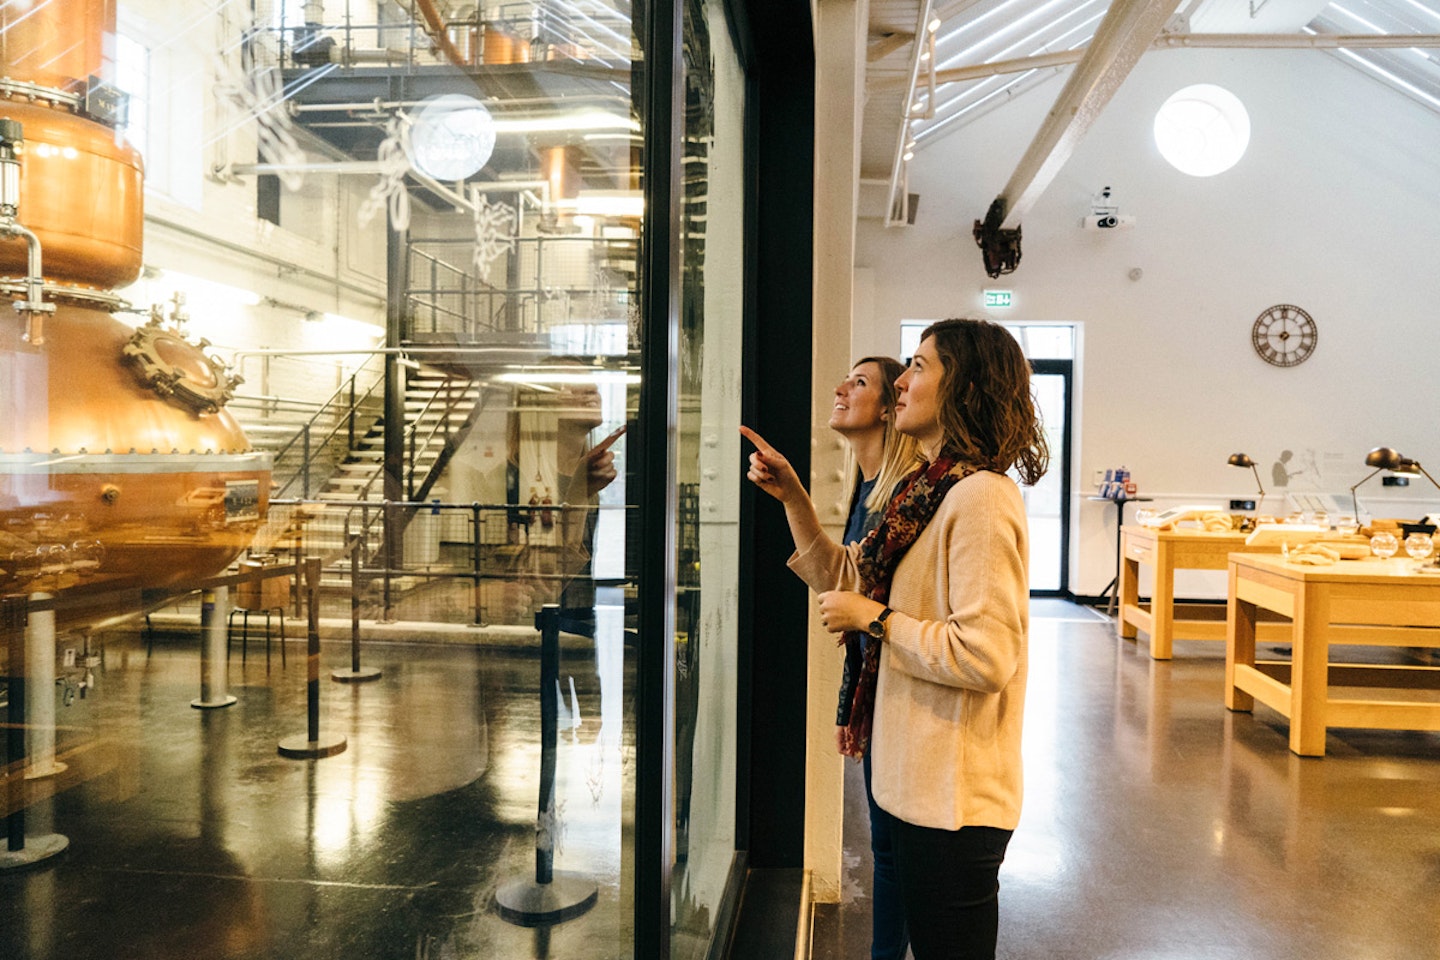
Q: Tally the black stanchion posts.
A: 4